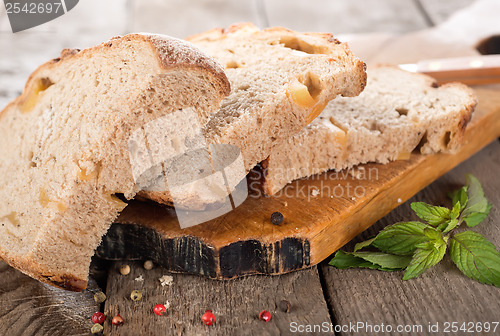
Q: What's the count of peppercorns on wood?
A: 12